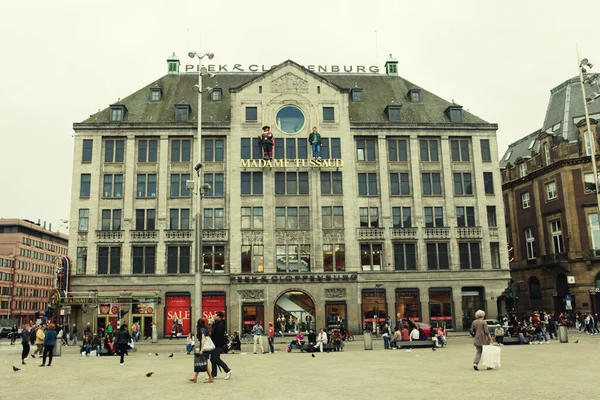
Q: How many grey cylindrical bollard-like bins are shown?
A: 4